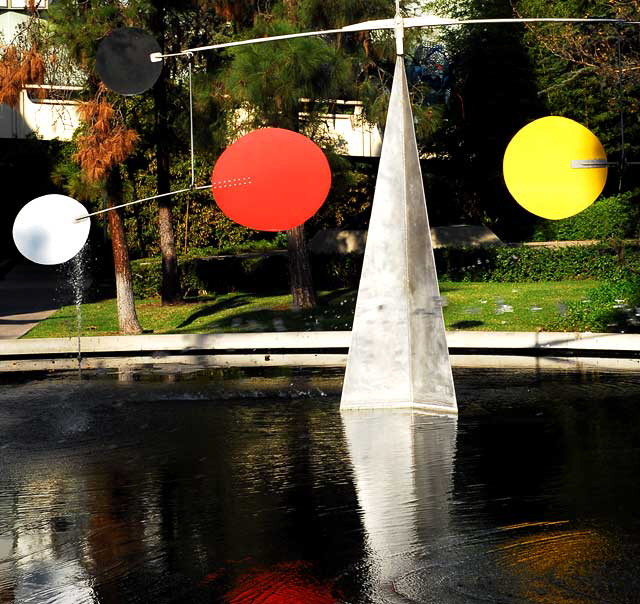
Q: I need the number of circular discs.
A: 4